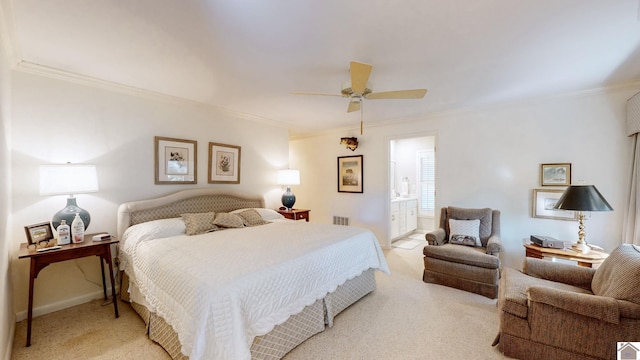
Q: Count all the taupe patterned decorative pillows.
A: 3